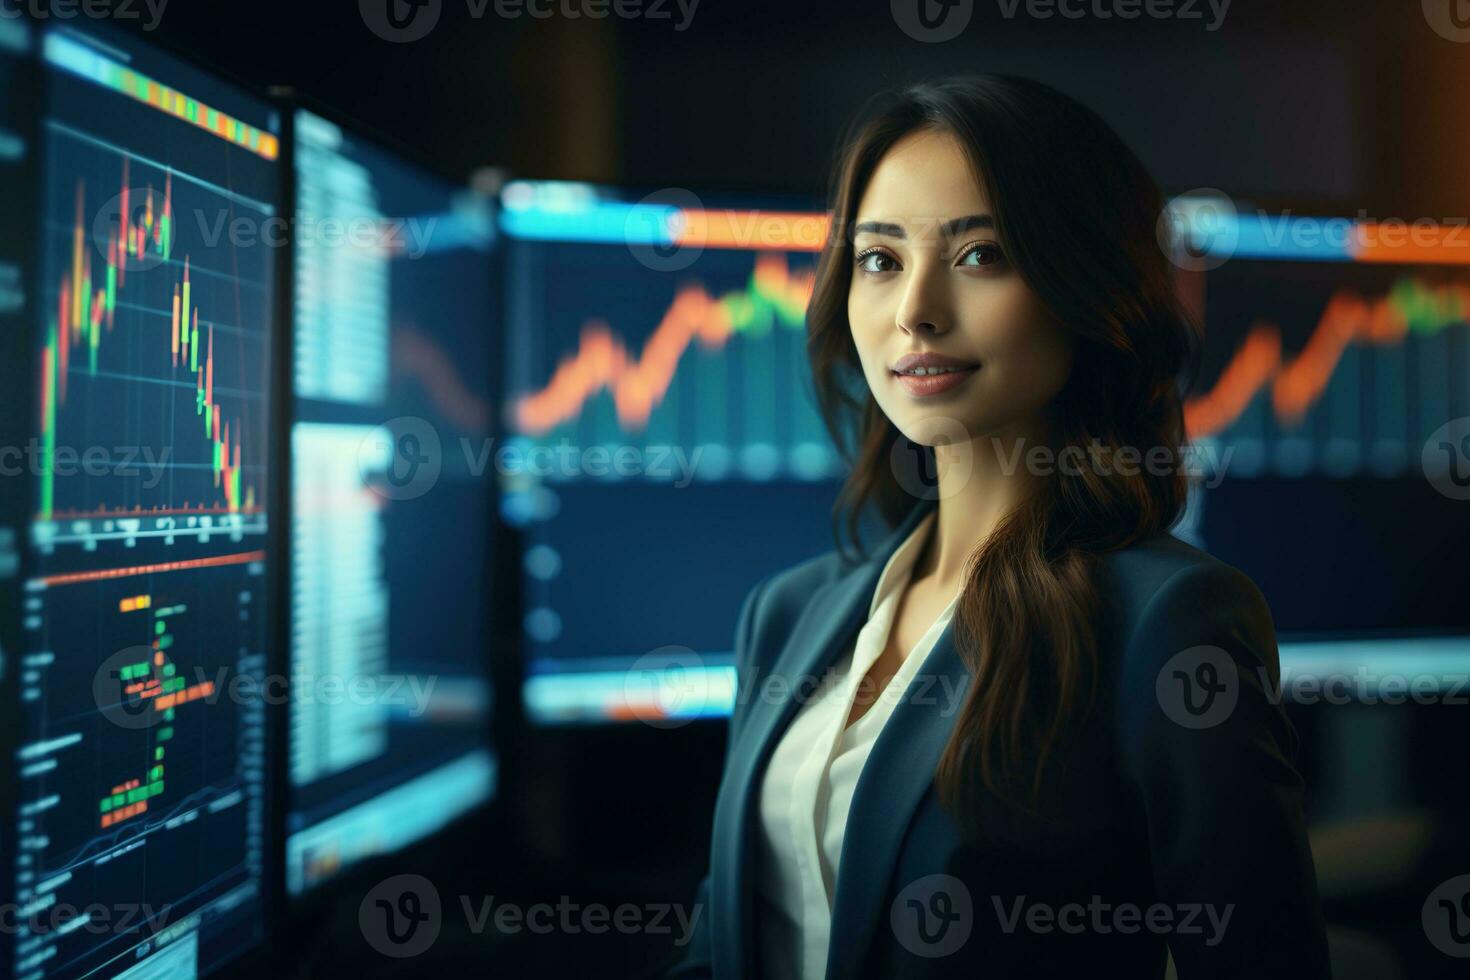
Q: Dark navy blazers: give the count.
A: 1